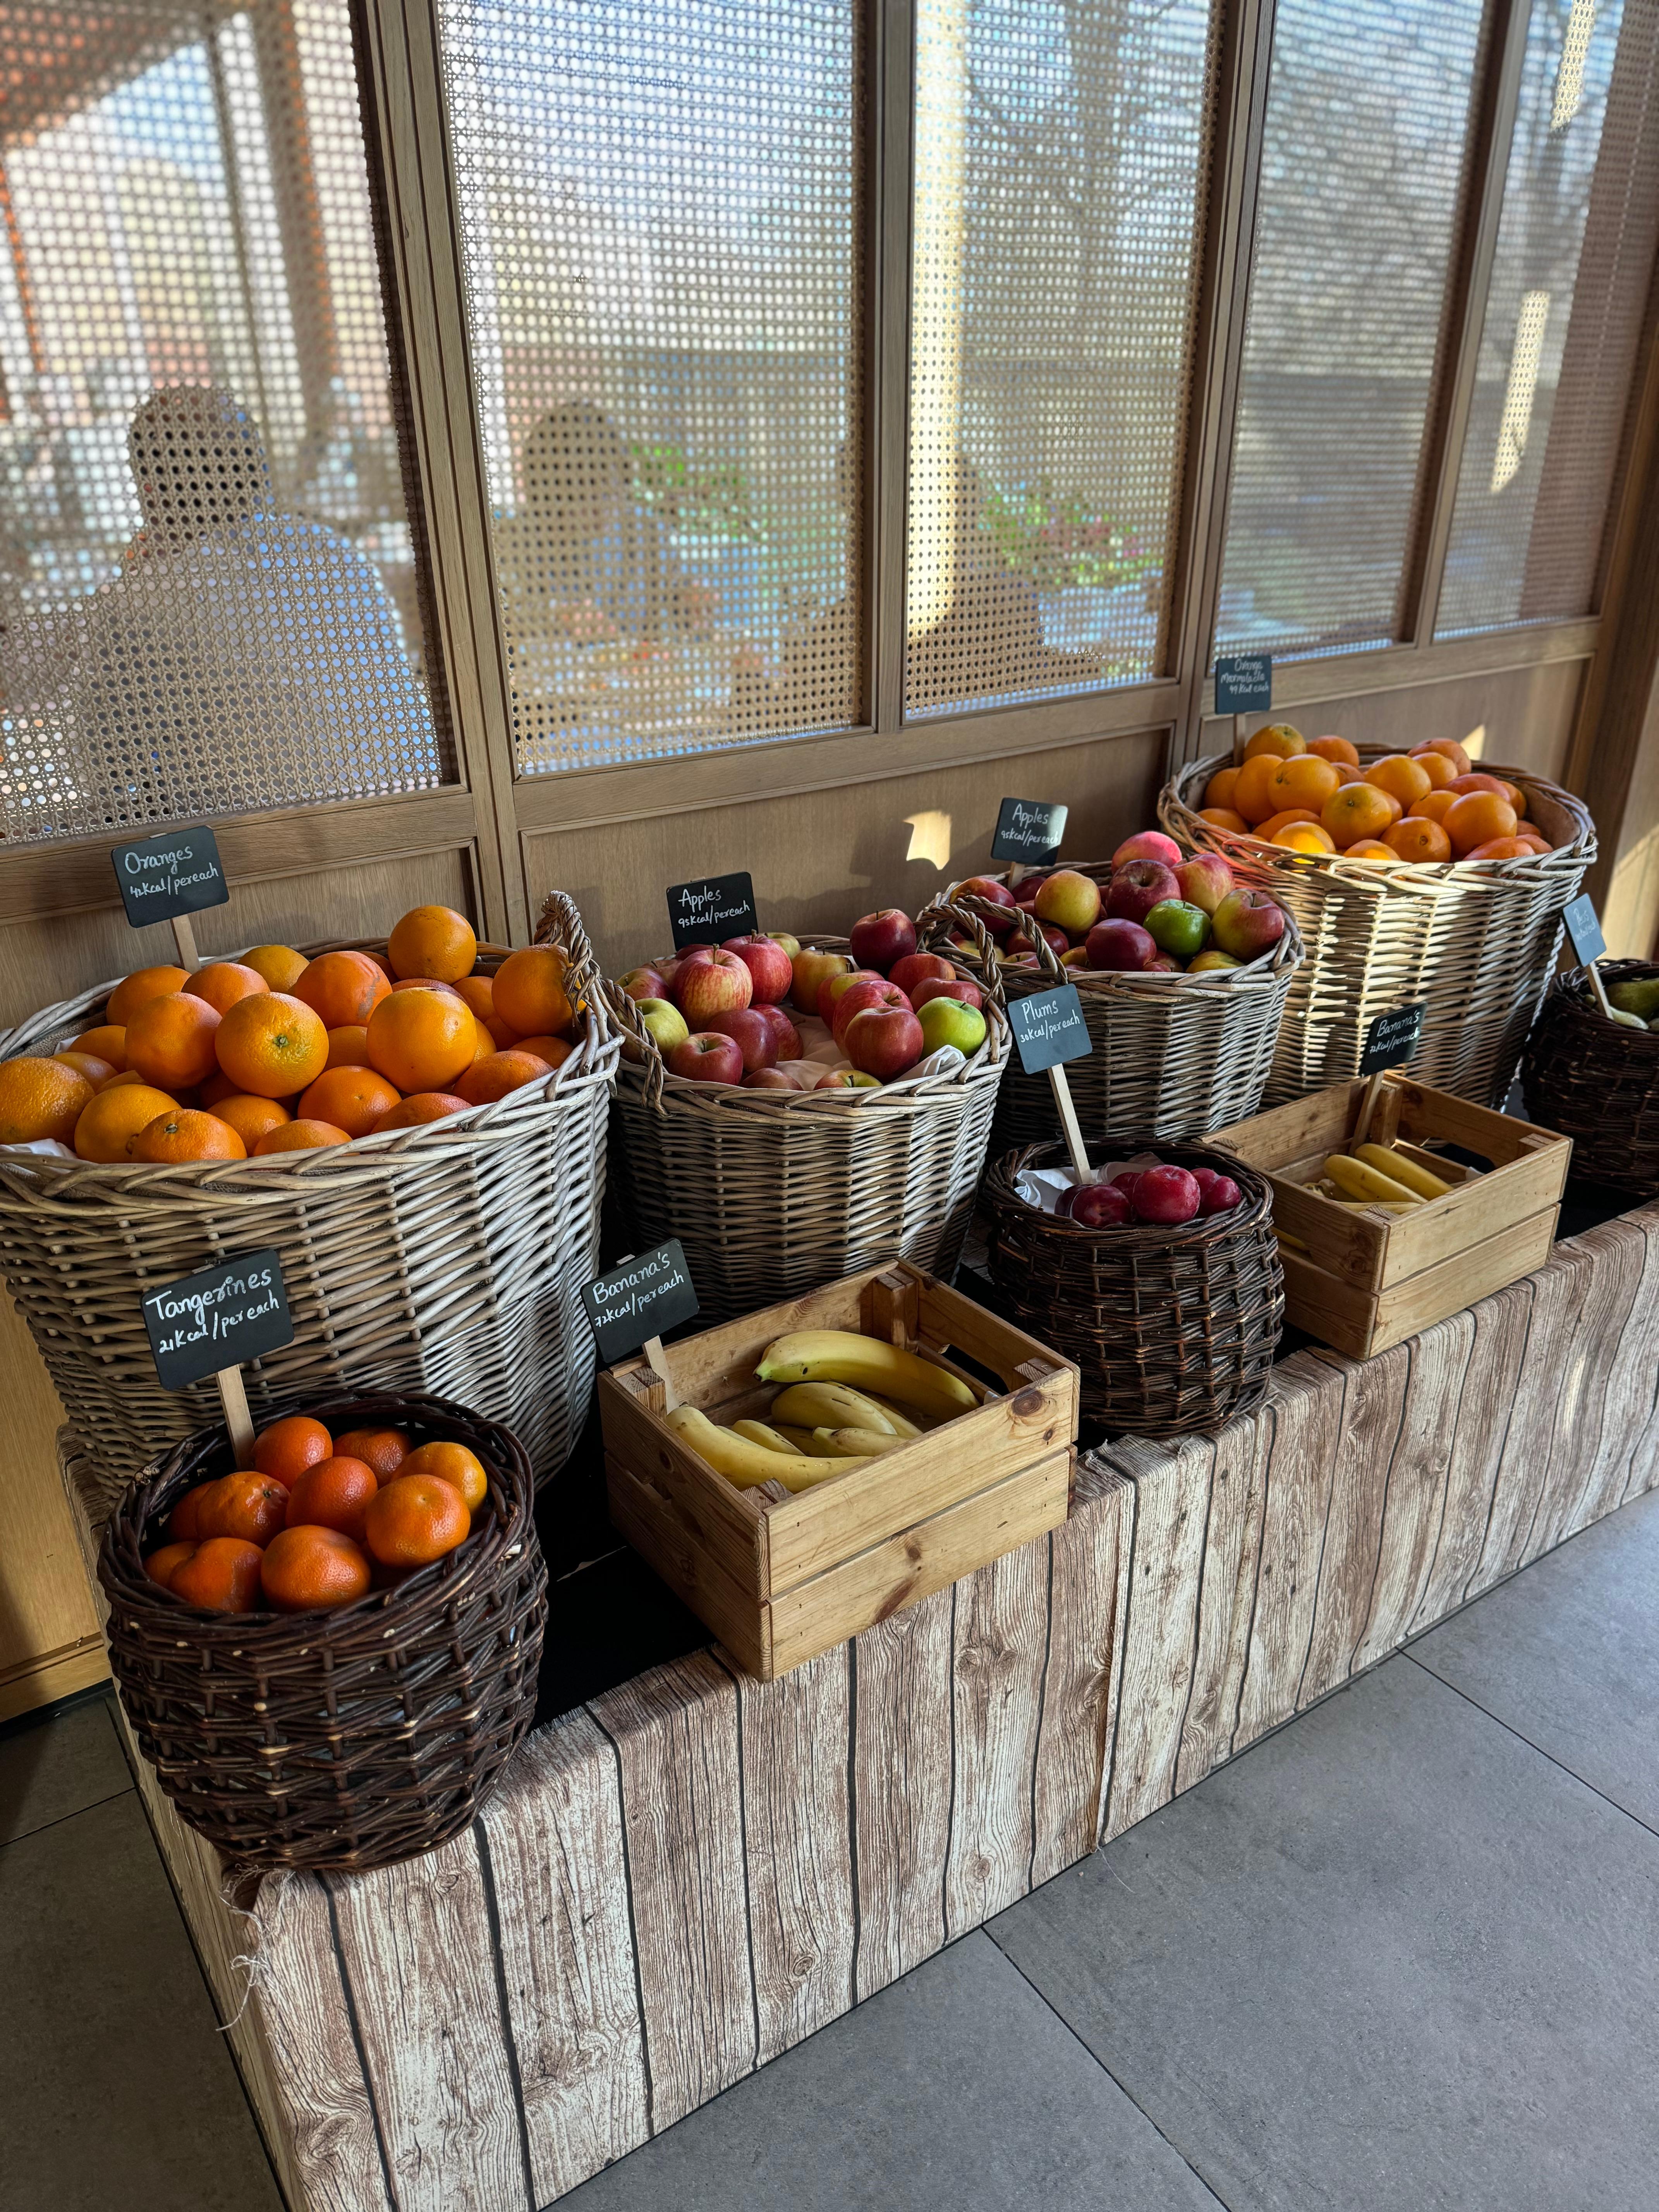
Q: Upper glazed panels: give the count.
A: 5